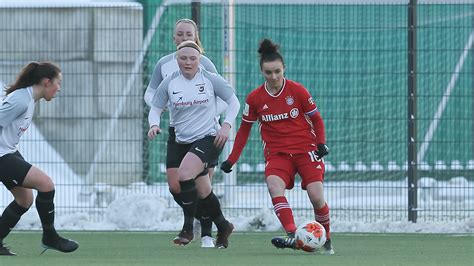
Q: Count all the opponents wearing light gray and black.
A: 3